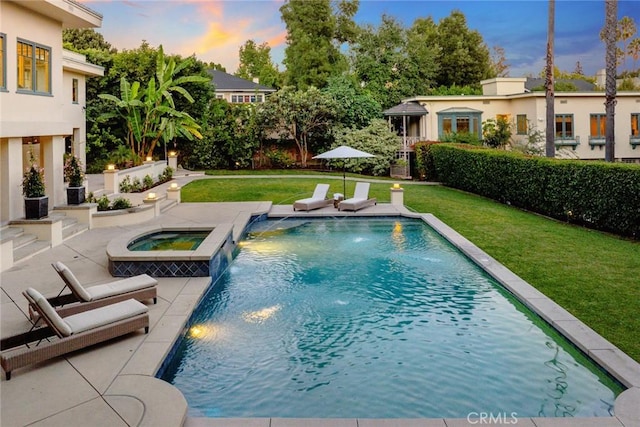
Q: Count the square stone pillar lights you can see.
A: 6